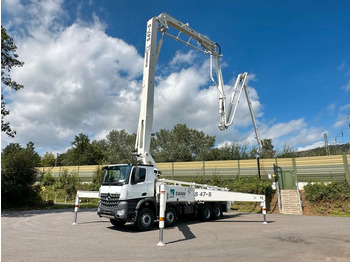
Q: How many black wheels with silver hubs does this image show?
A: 4